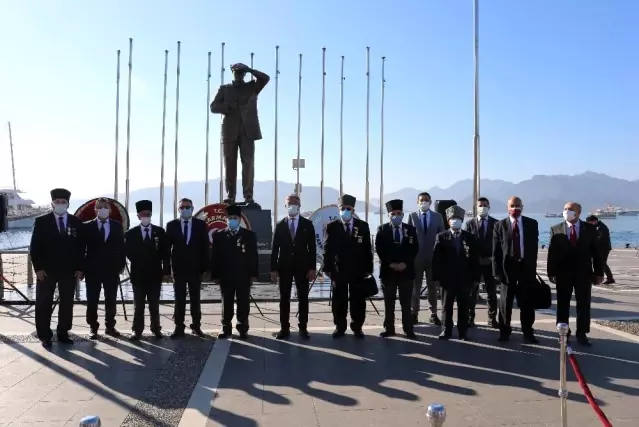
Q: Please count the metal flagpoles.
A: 14